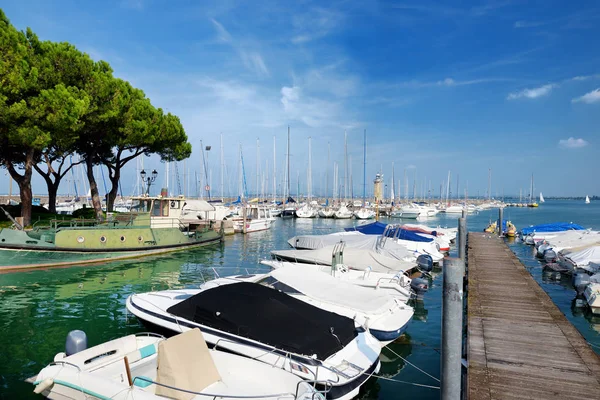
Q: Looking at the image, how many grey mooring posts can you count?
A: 4